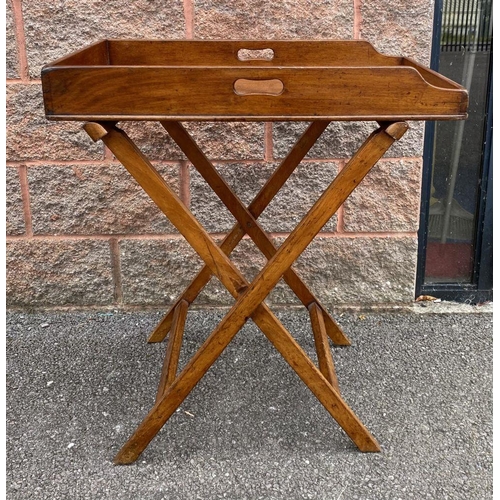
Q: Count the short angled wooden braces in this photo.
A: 2